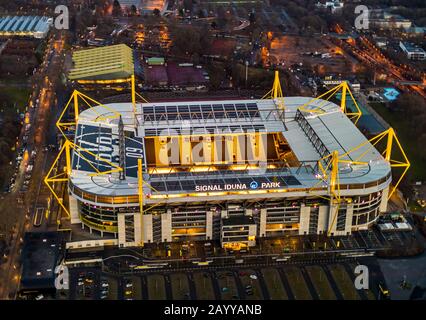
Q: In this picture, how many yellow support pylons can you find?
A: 8